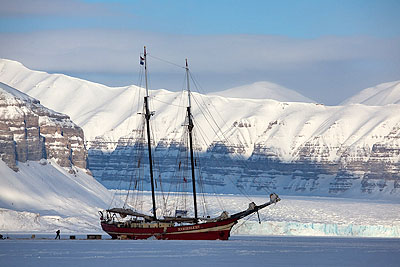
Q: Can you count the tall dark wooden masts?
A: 2